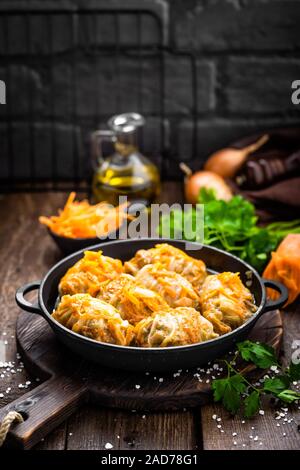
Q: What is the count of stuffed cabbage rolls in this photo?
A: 7